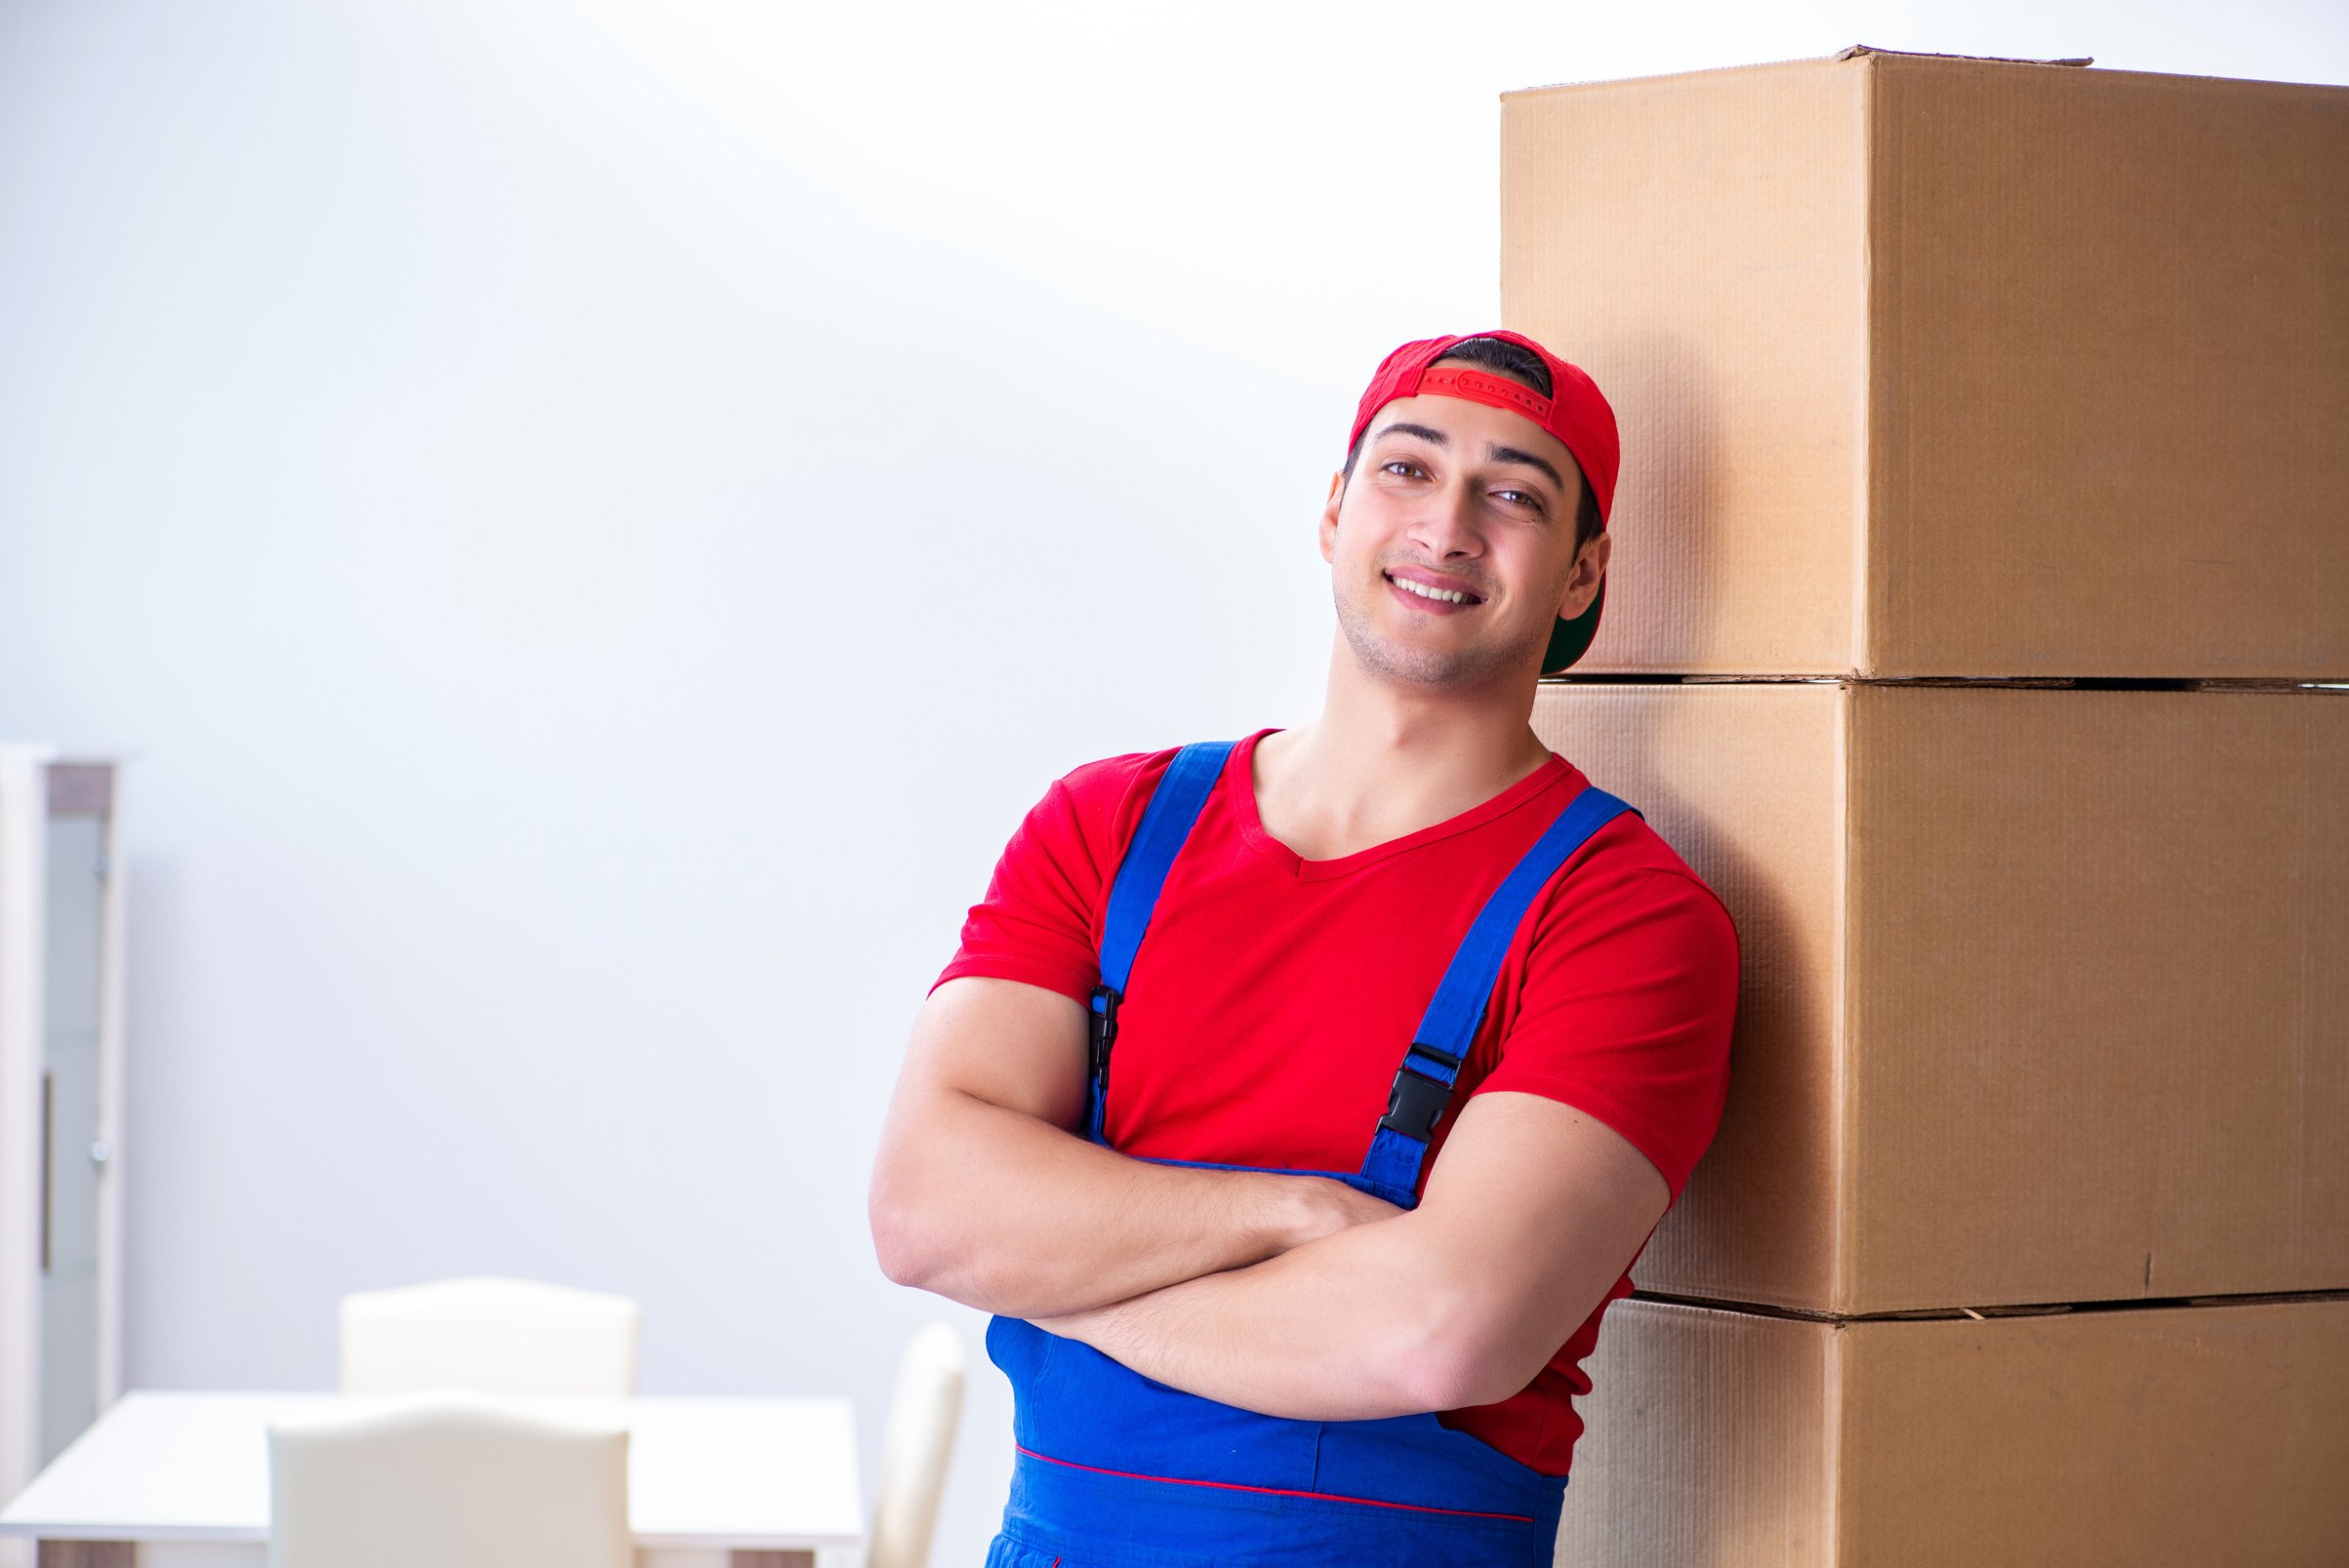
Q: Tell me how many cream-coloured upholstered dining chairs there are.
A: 3